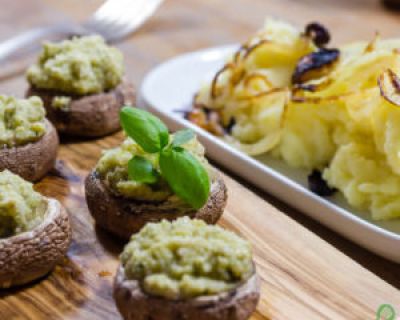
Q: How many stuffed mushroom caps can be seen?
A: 5